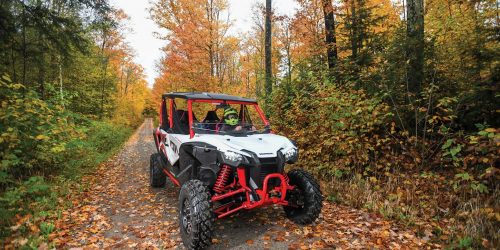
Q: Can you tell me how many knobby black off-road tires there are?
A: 3